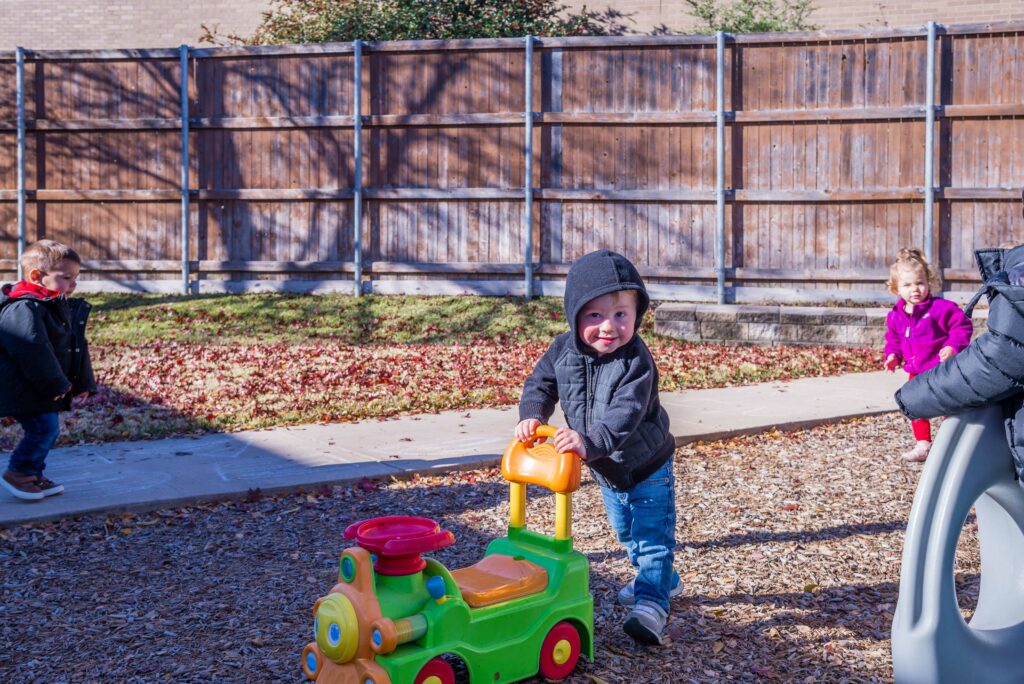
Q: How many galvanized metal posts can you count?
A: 6